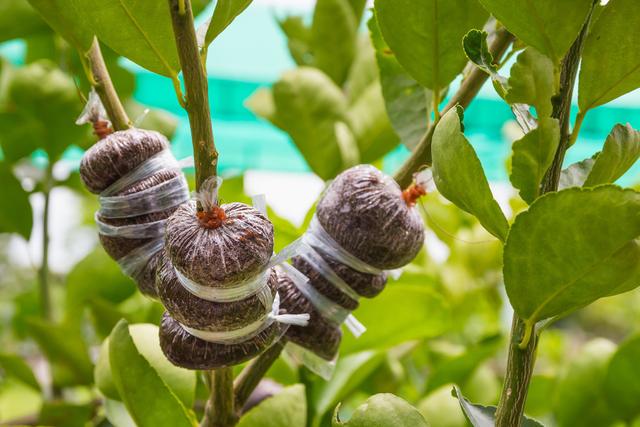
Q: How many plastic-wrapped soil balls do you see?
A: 3